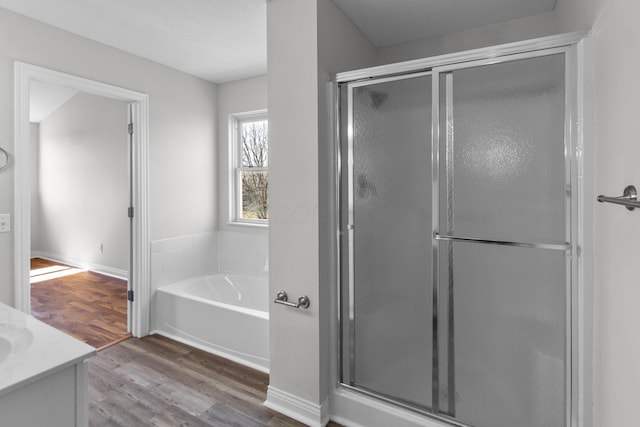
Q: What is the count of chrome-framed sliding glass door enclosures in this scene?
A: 1